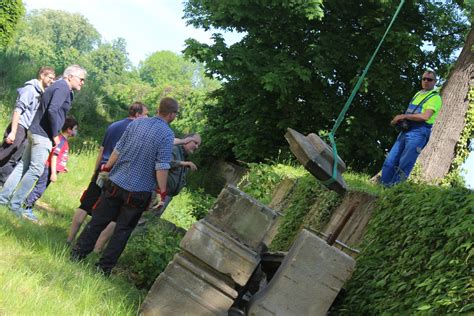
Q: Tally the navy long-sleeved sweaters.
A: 1